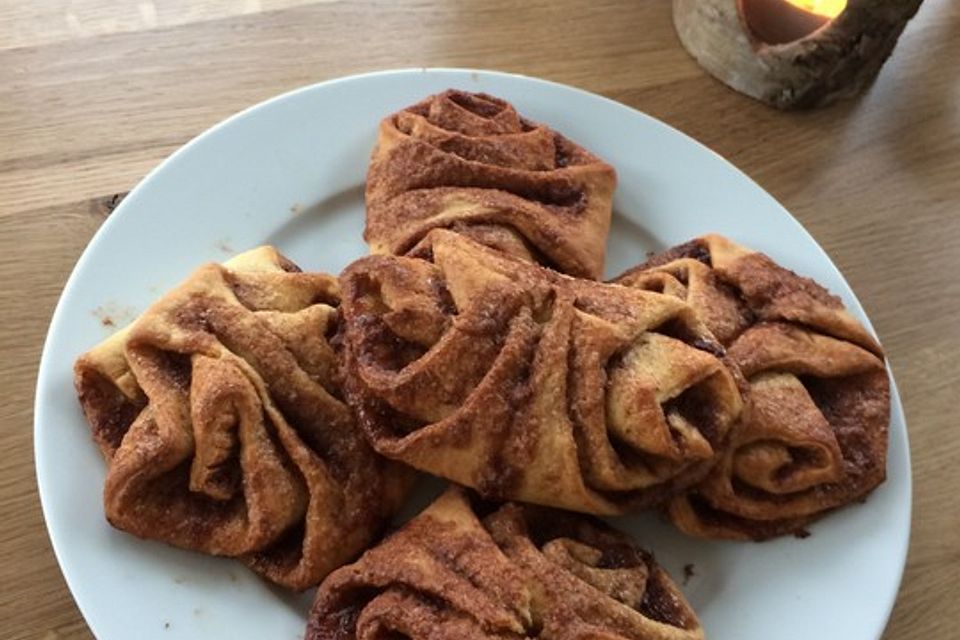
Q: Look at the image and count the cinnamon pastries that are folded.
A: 5